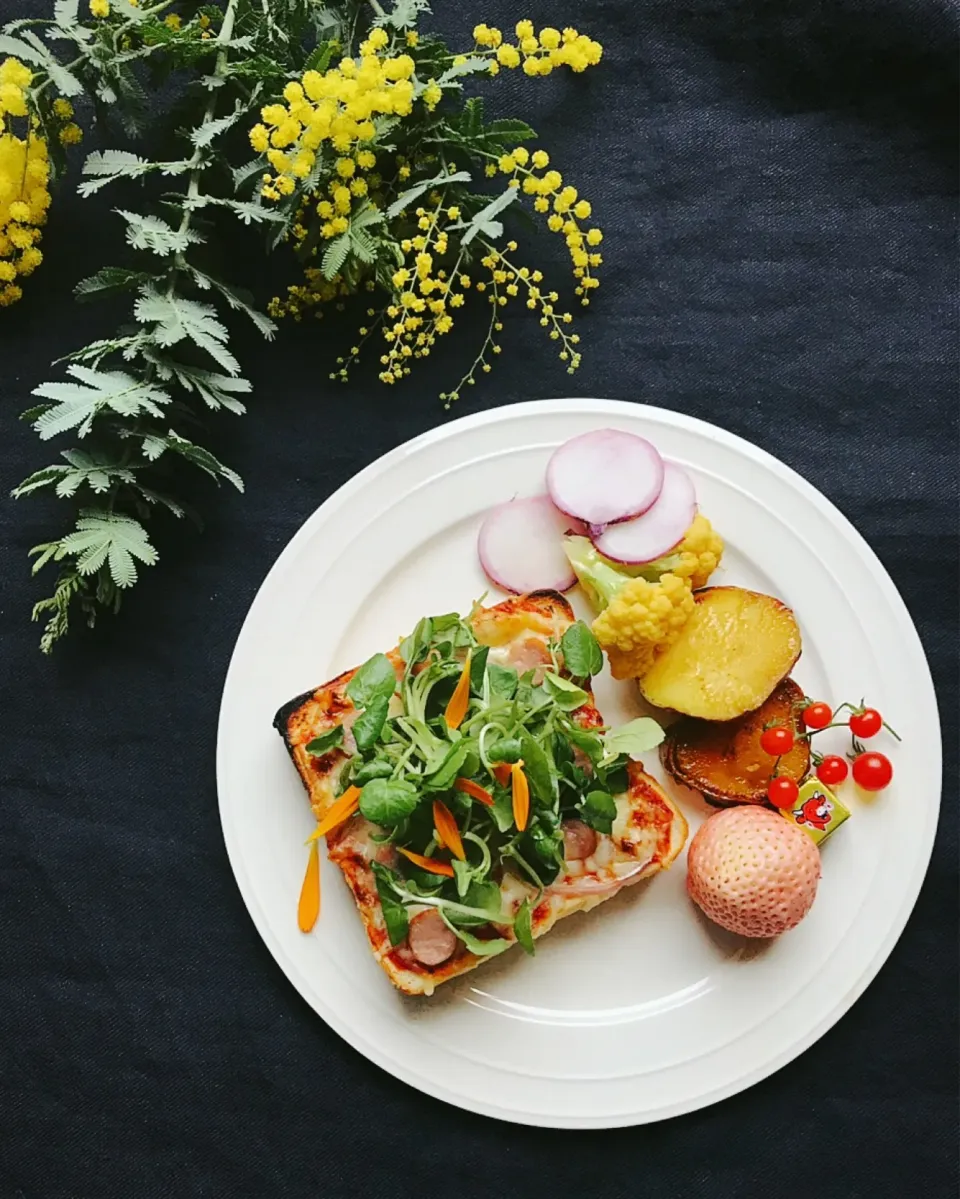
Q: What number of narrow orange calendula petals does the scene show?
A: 8